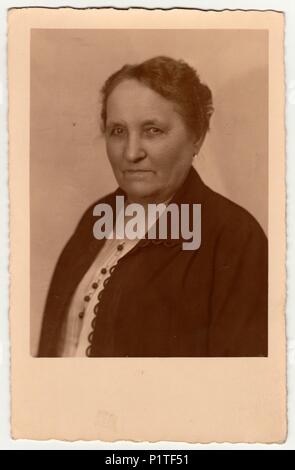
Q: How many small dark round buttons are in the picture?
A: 5